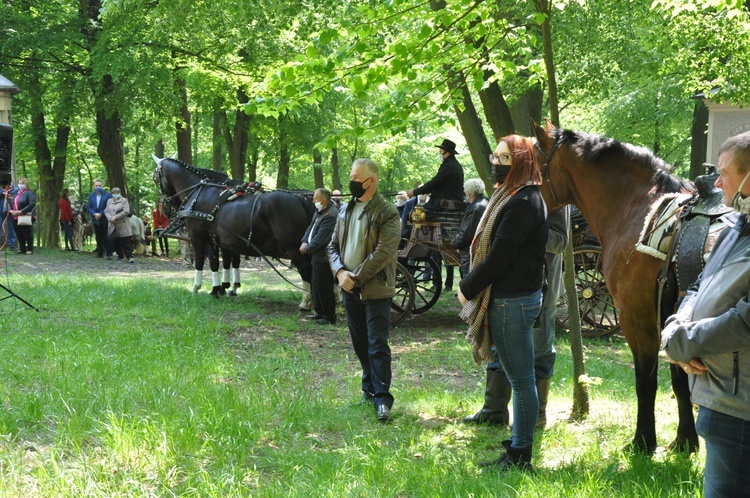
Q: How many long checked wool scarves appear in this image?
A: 1